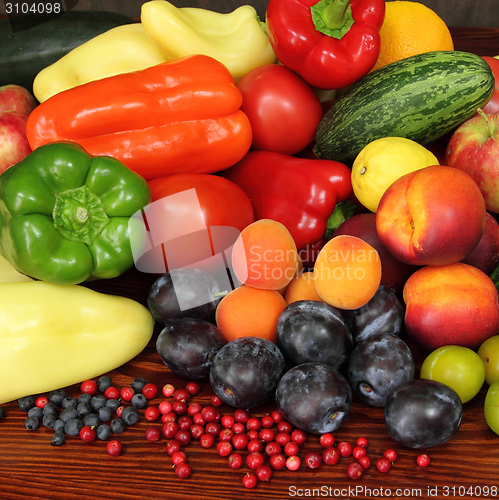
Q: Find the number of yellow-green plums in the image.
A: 3